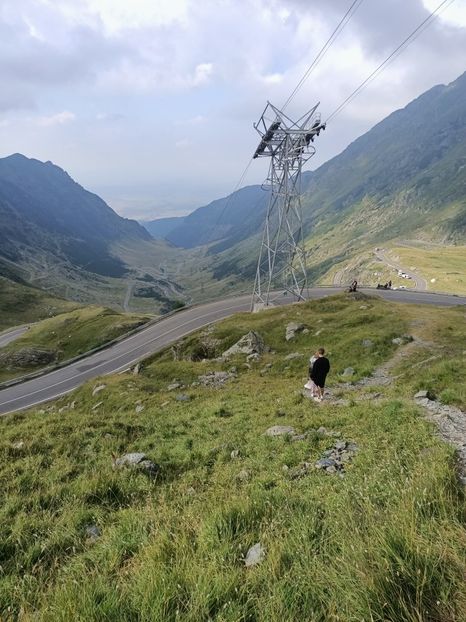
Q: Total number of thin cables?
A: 4